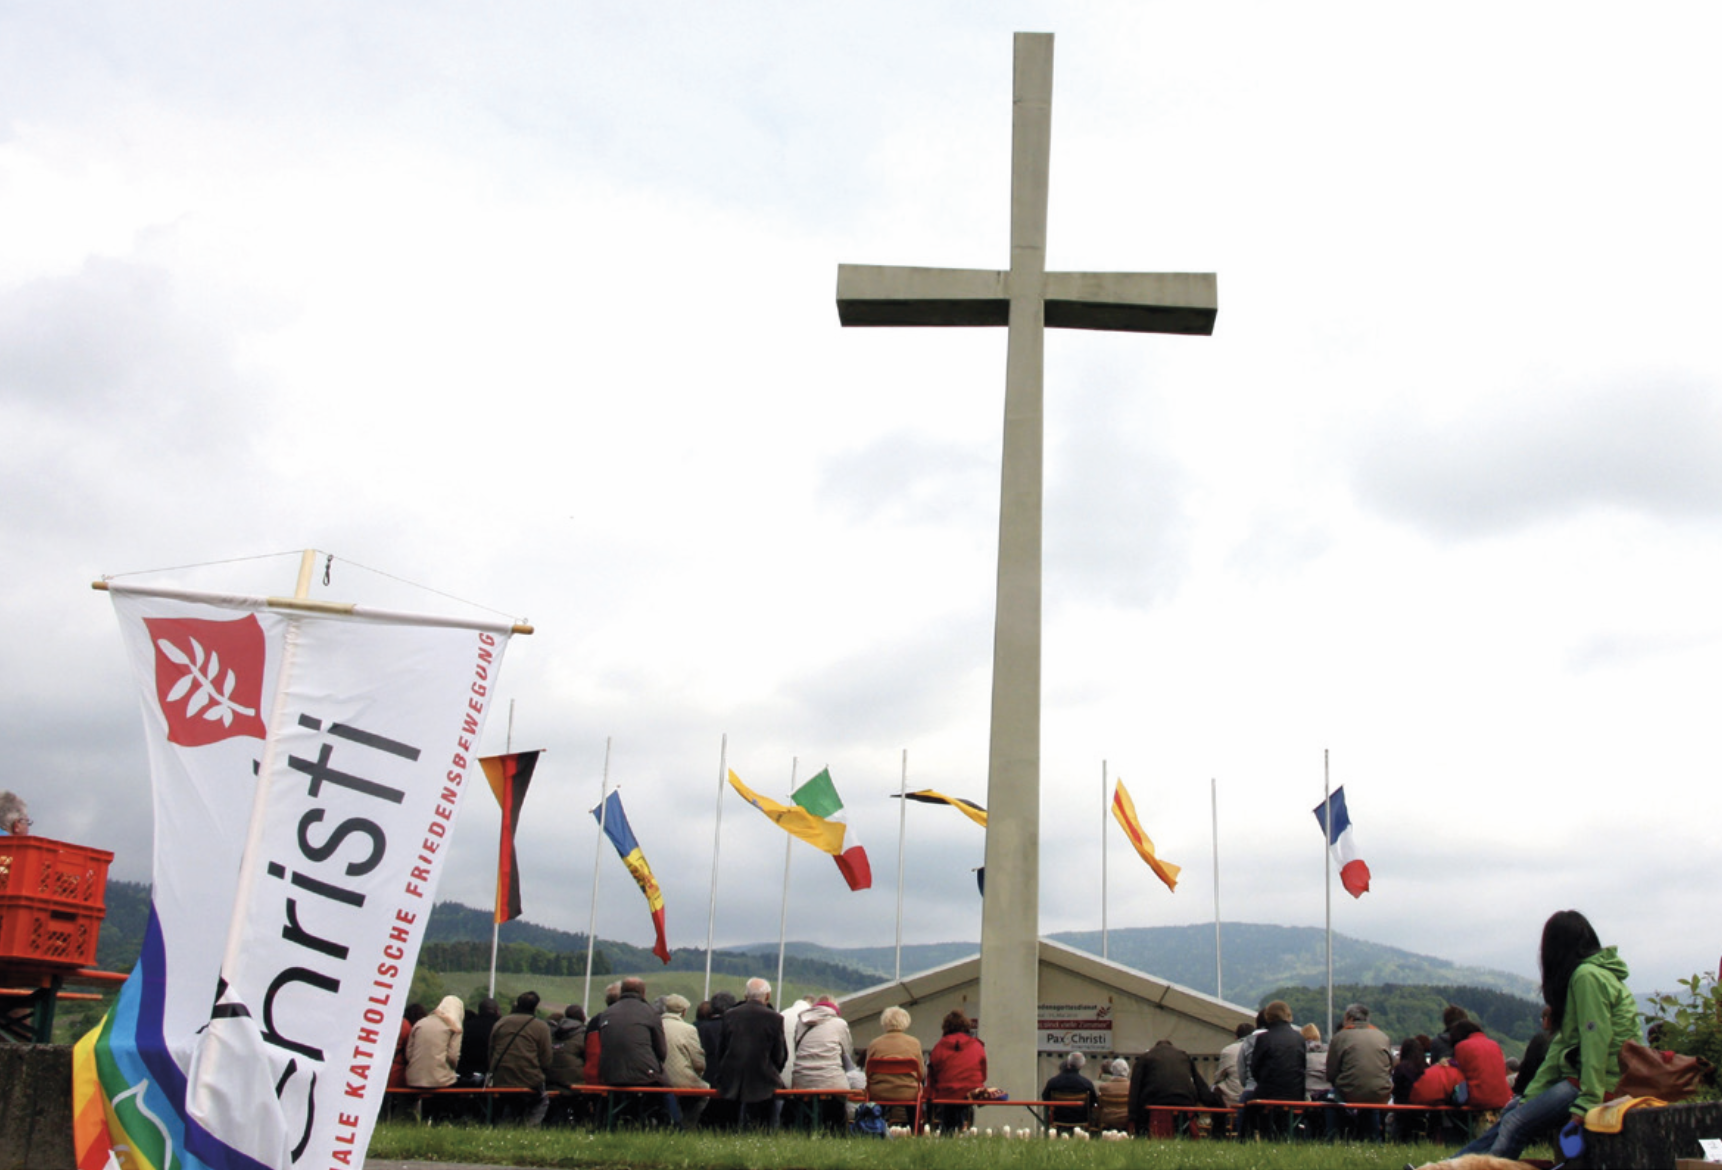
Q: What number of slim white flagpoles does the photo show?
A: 8